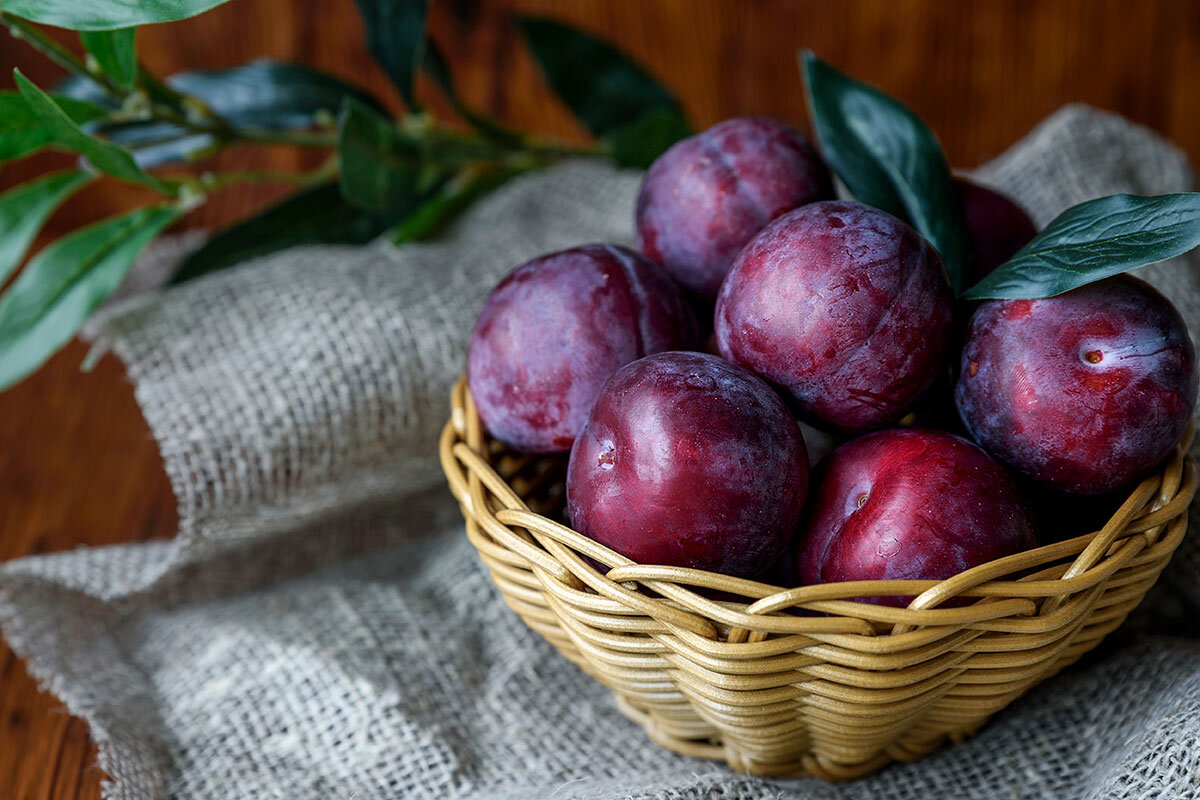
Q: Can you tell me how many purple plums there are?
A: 7